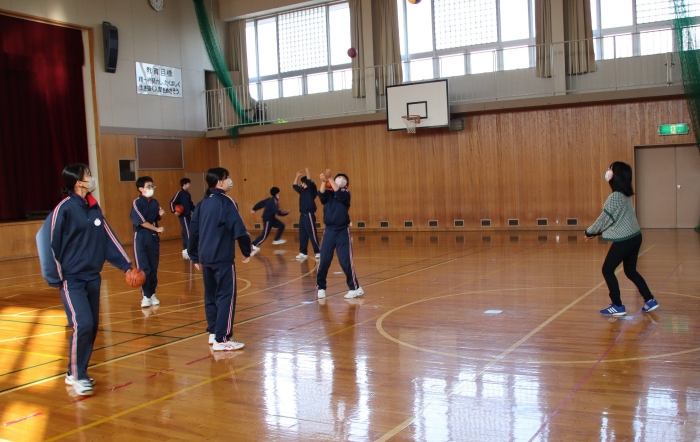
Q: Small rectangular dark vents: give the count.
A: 12